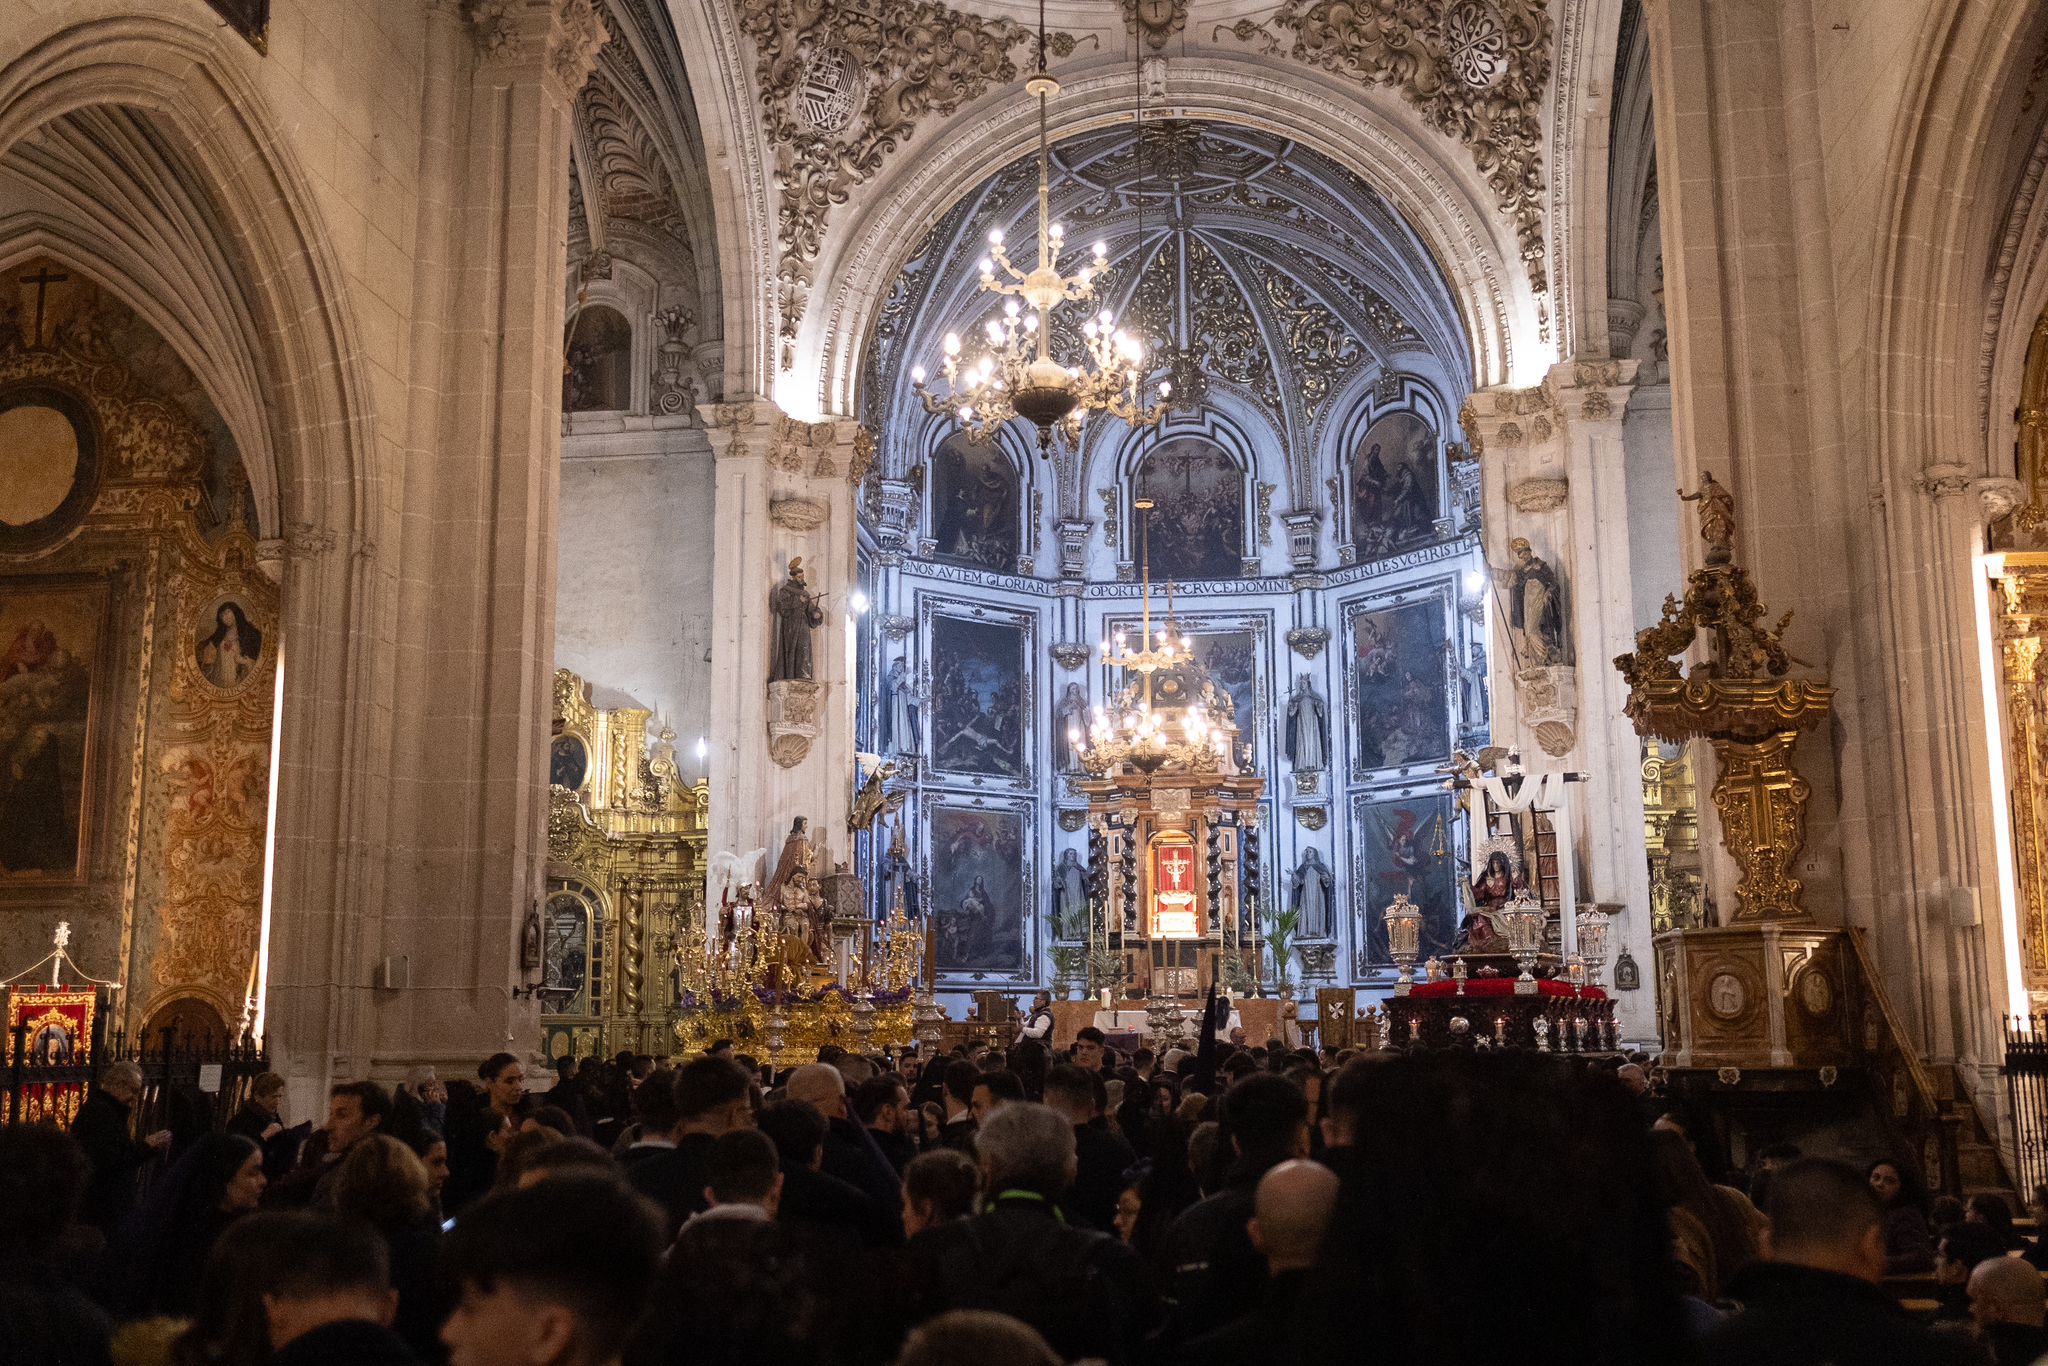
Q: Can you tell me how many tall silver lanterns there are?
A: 3